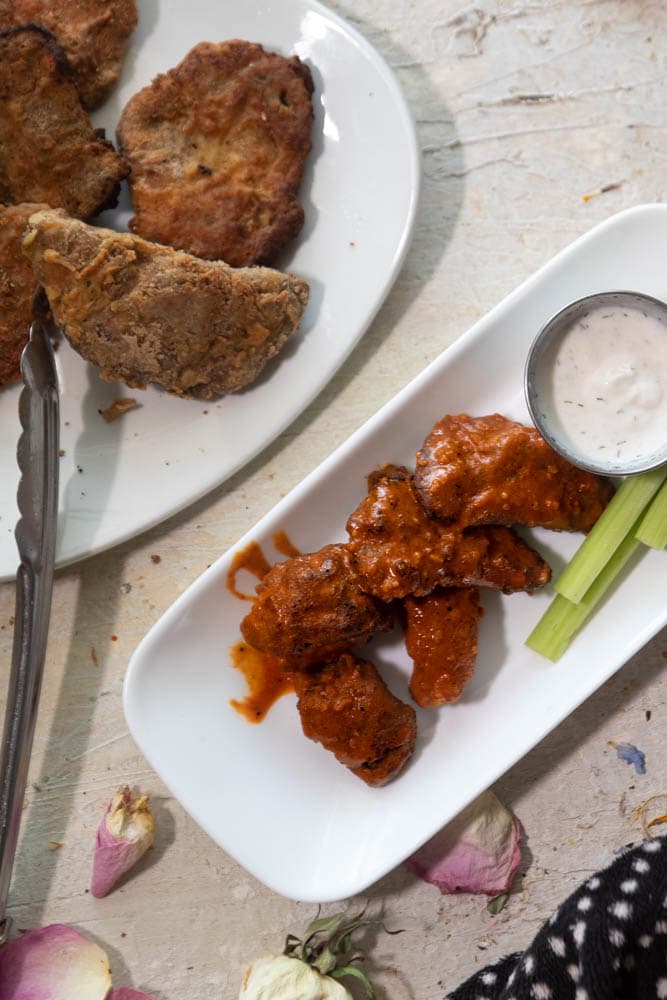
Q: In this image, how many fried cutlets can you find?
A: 5